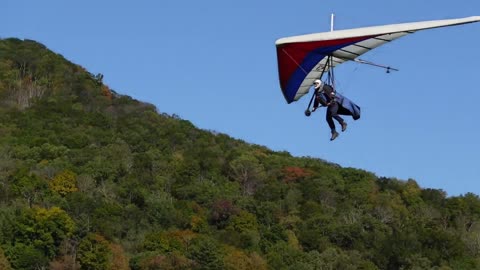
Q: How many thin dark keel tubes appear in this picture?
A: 1